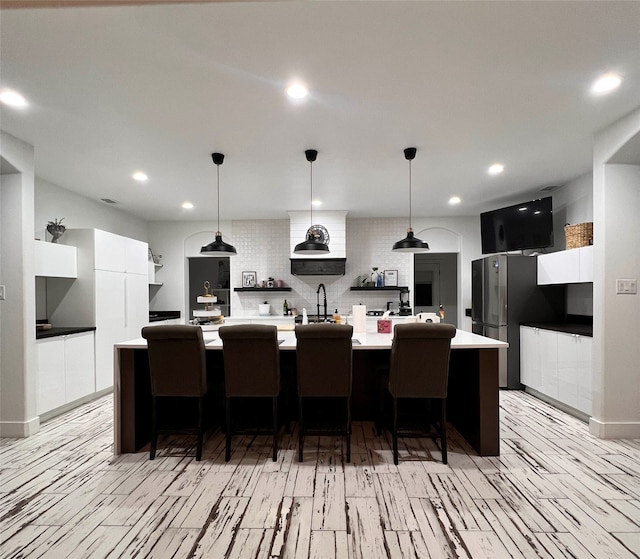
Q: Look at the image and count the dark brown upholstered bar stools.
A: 4